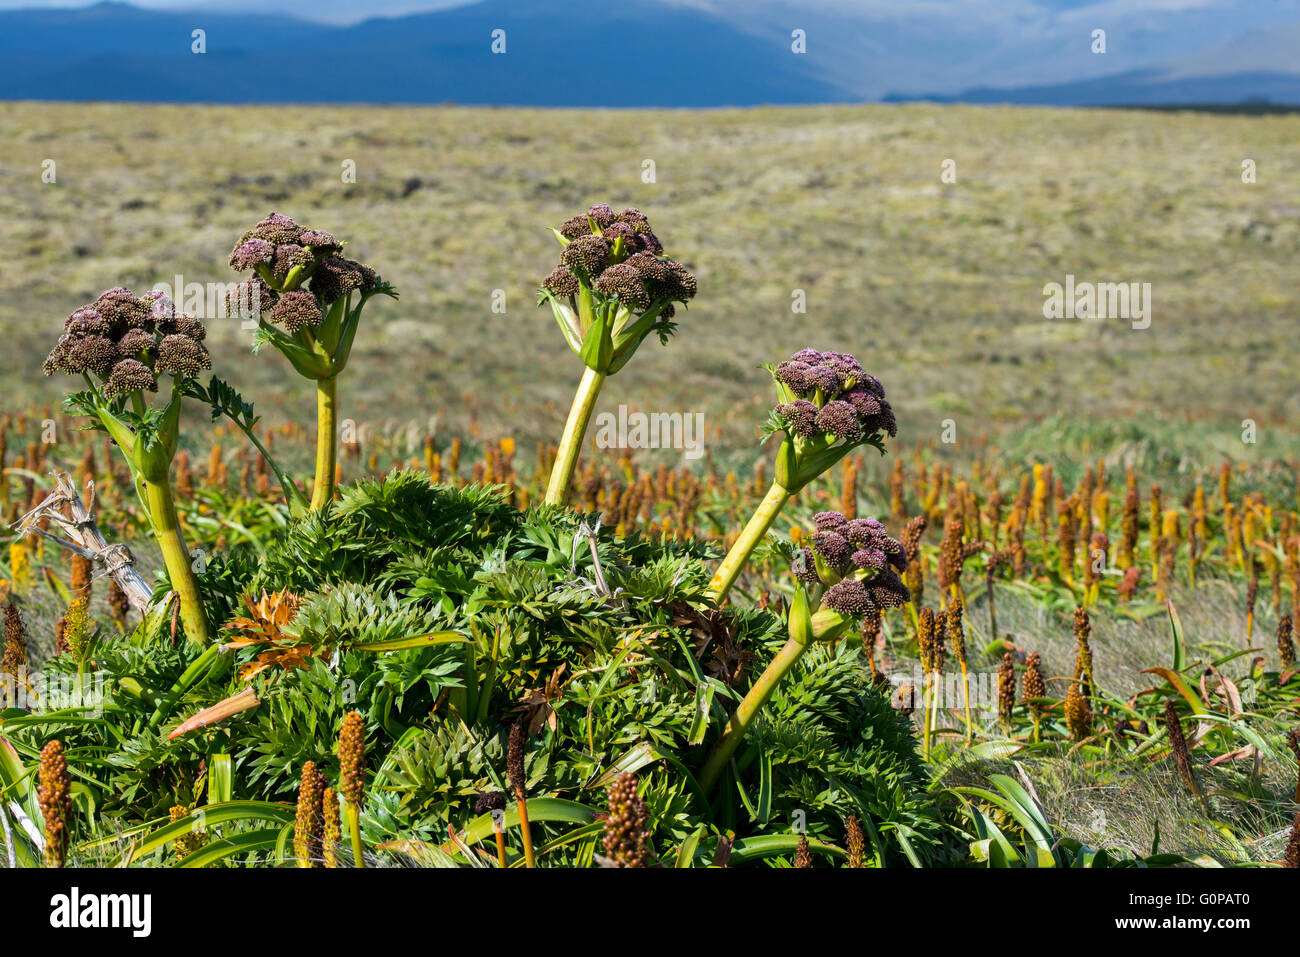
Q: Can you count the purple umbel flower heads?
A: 5